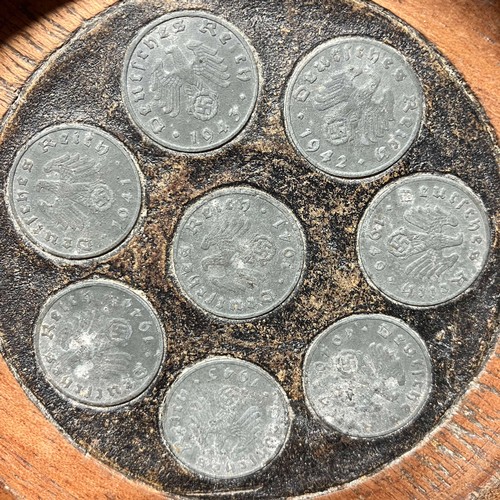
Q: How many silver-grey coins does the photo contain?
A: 8